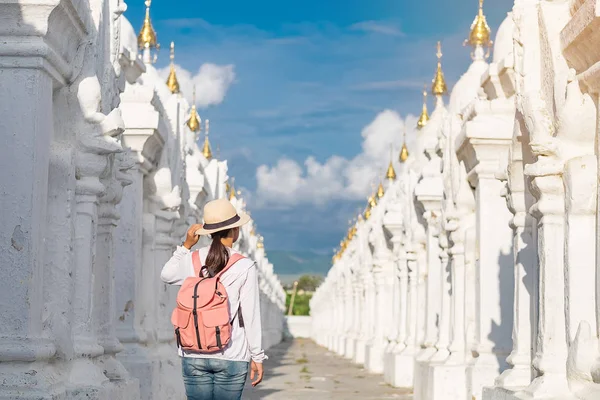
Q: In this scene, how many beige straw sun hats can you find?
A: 1